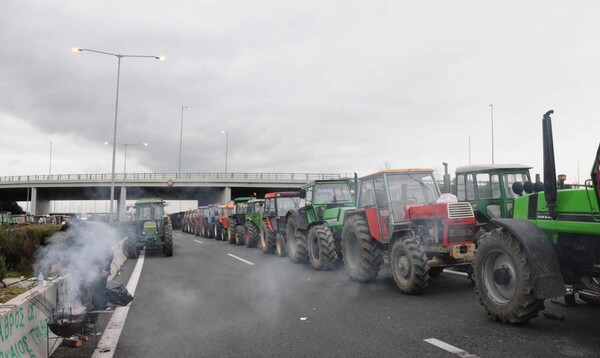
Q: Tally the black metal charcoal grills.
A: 1